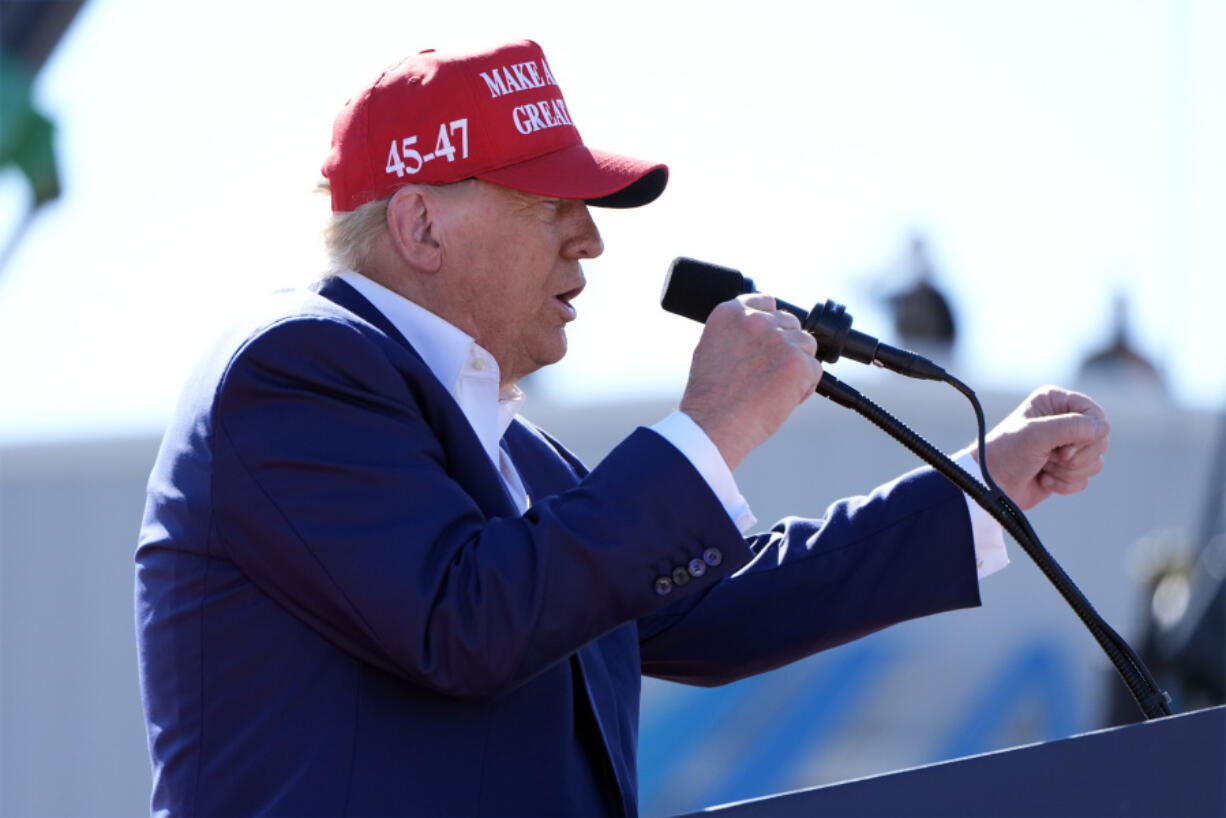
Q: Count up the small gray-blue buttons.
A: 4